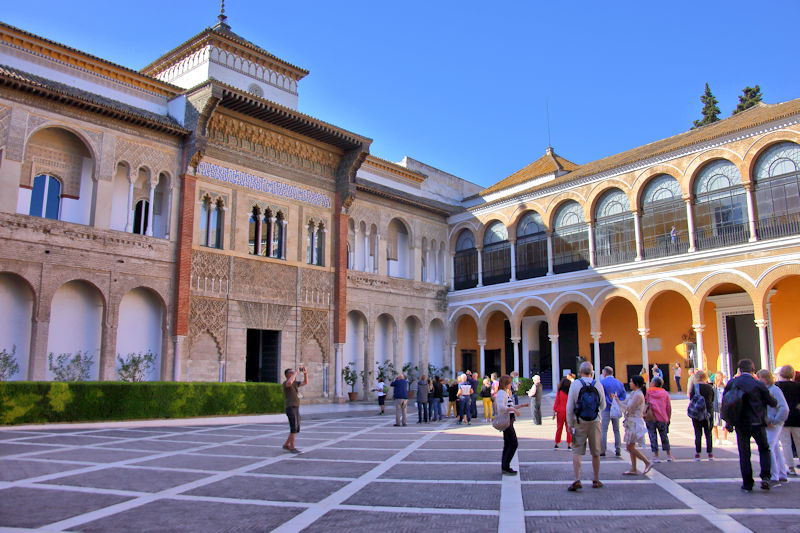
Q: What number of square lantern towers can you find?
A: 1